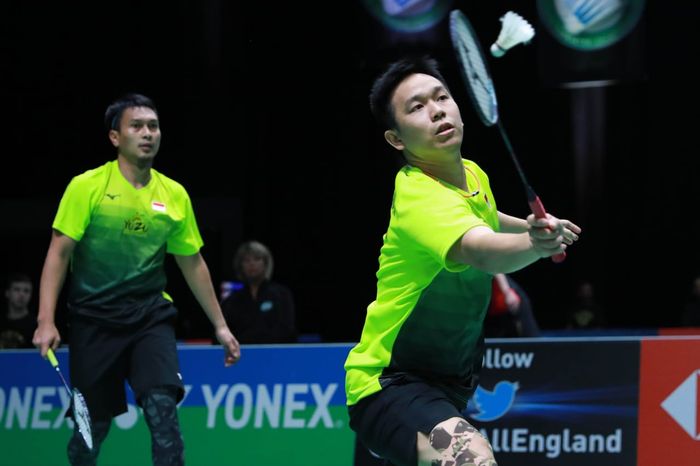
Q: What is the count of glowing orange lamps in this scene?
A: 0